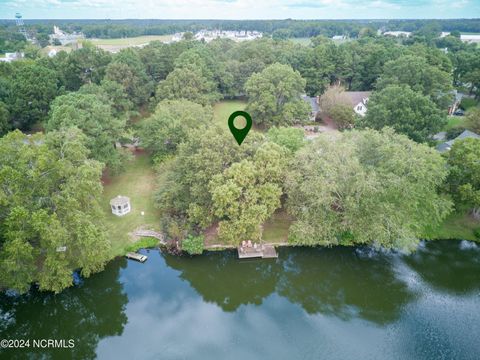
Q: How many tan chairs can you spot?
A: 2